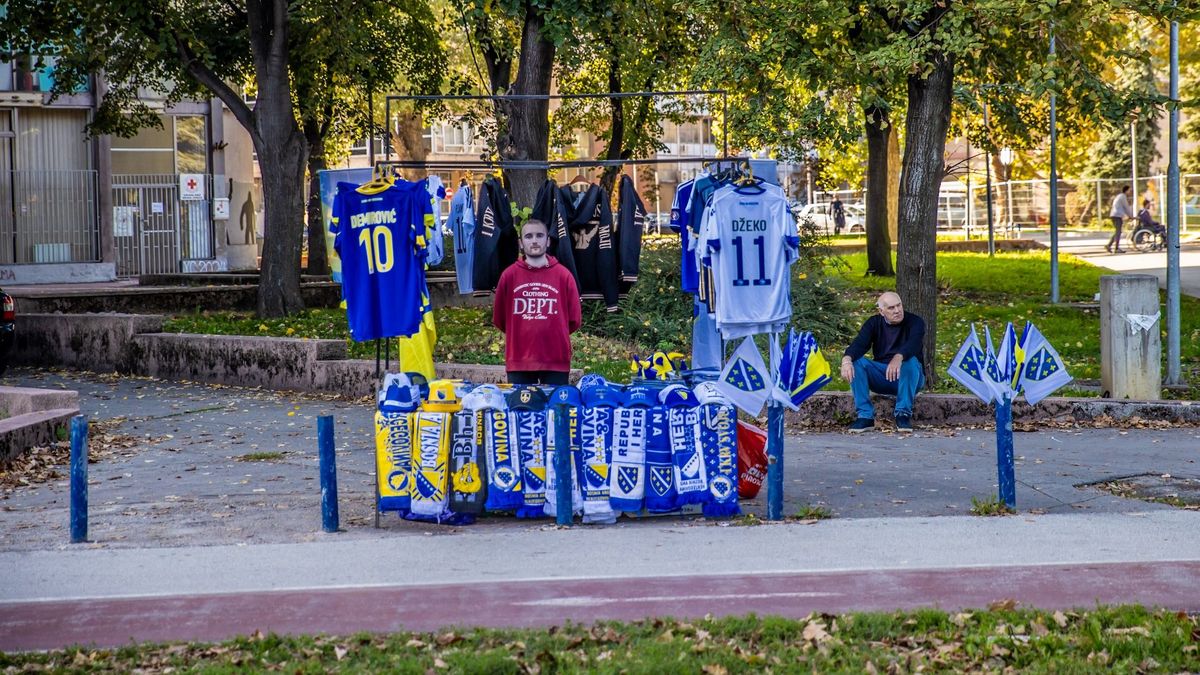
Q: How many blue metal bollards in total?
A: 5